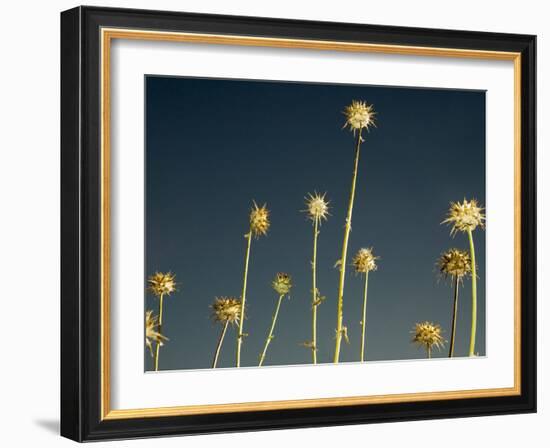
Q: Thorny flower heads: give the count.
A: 11